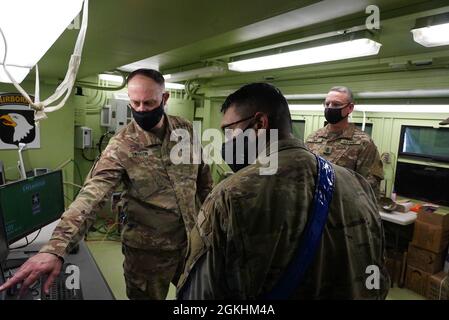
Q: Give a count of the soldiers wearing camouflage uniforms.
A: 3